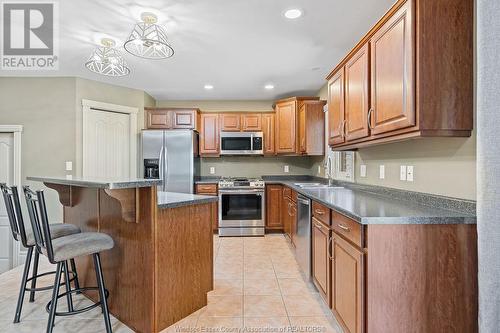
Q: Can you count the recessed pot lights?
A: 3